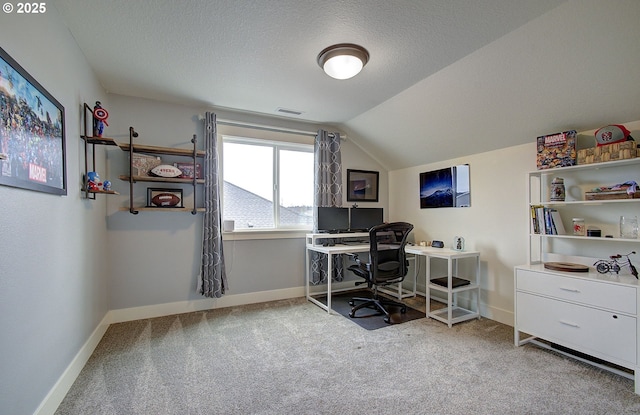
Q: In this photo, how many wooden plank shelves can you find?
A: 5